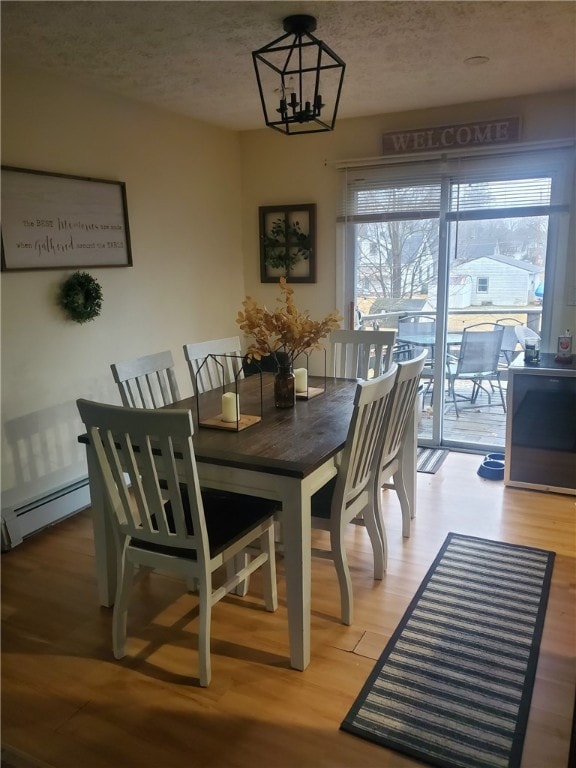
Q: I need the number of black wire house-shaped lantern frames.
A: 2